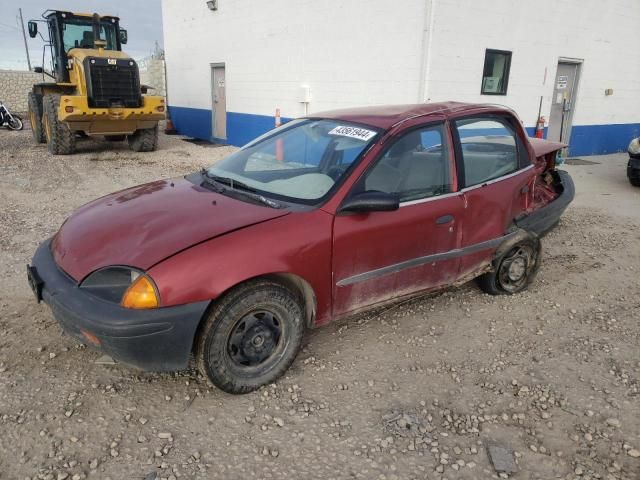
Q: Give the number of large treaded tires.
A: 3